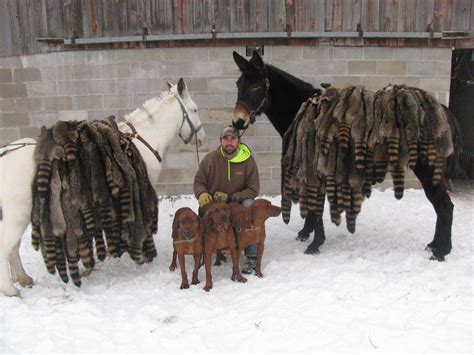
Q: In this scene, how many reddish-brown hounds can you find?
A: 3